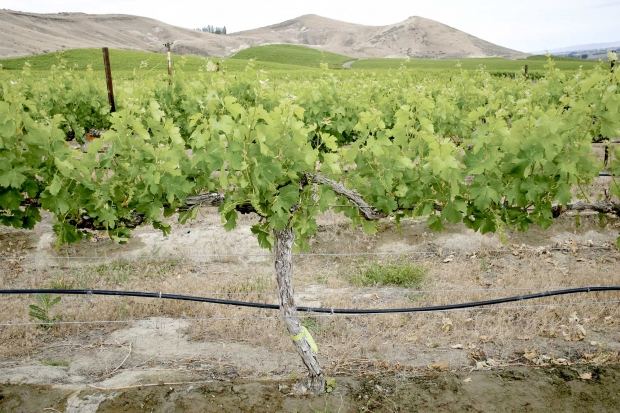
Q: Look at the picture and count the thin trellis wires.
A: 3